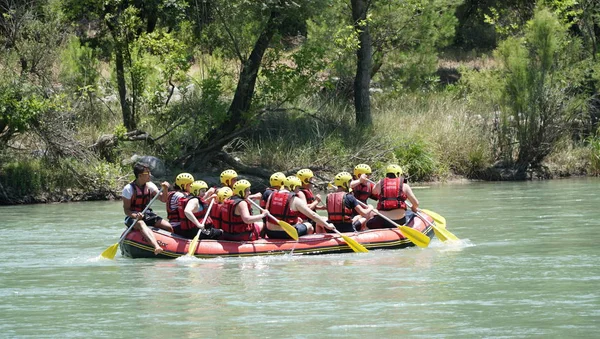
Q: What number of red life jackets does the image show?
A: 12